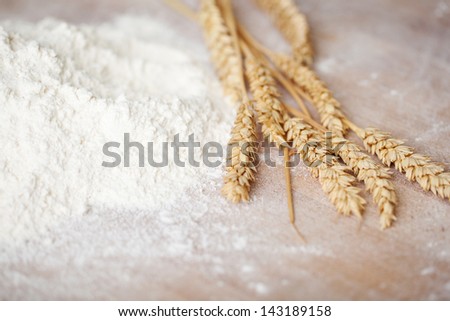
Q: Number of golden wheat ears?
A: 8